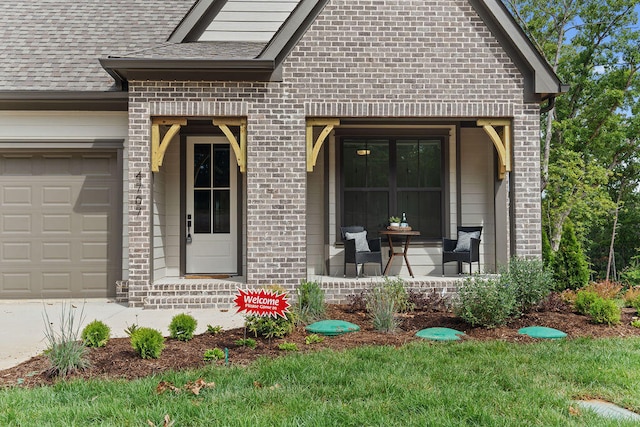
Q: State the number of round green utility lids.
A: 3